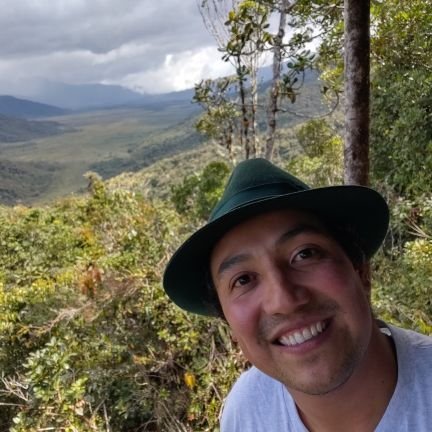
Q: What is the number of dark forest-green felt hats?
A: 1